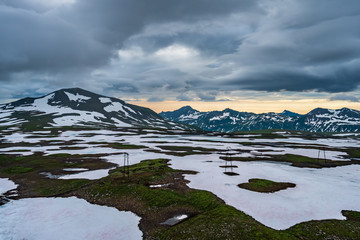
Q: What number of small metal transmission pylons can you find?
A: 3